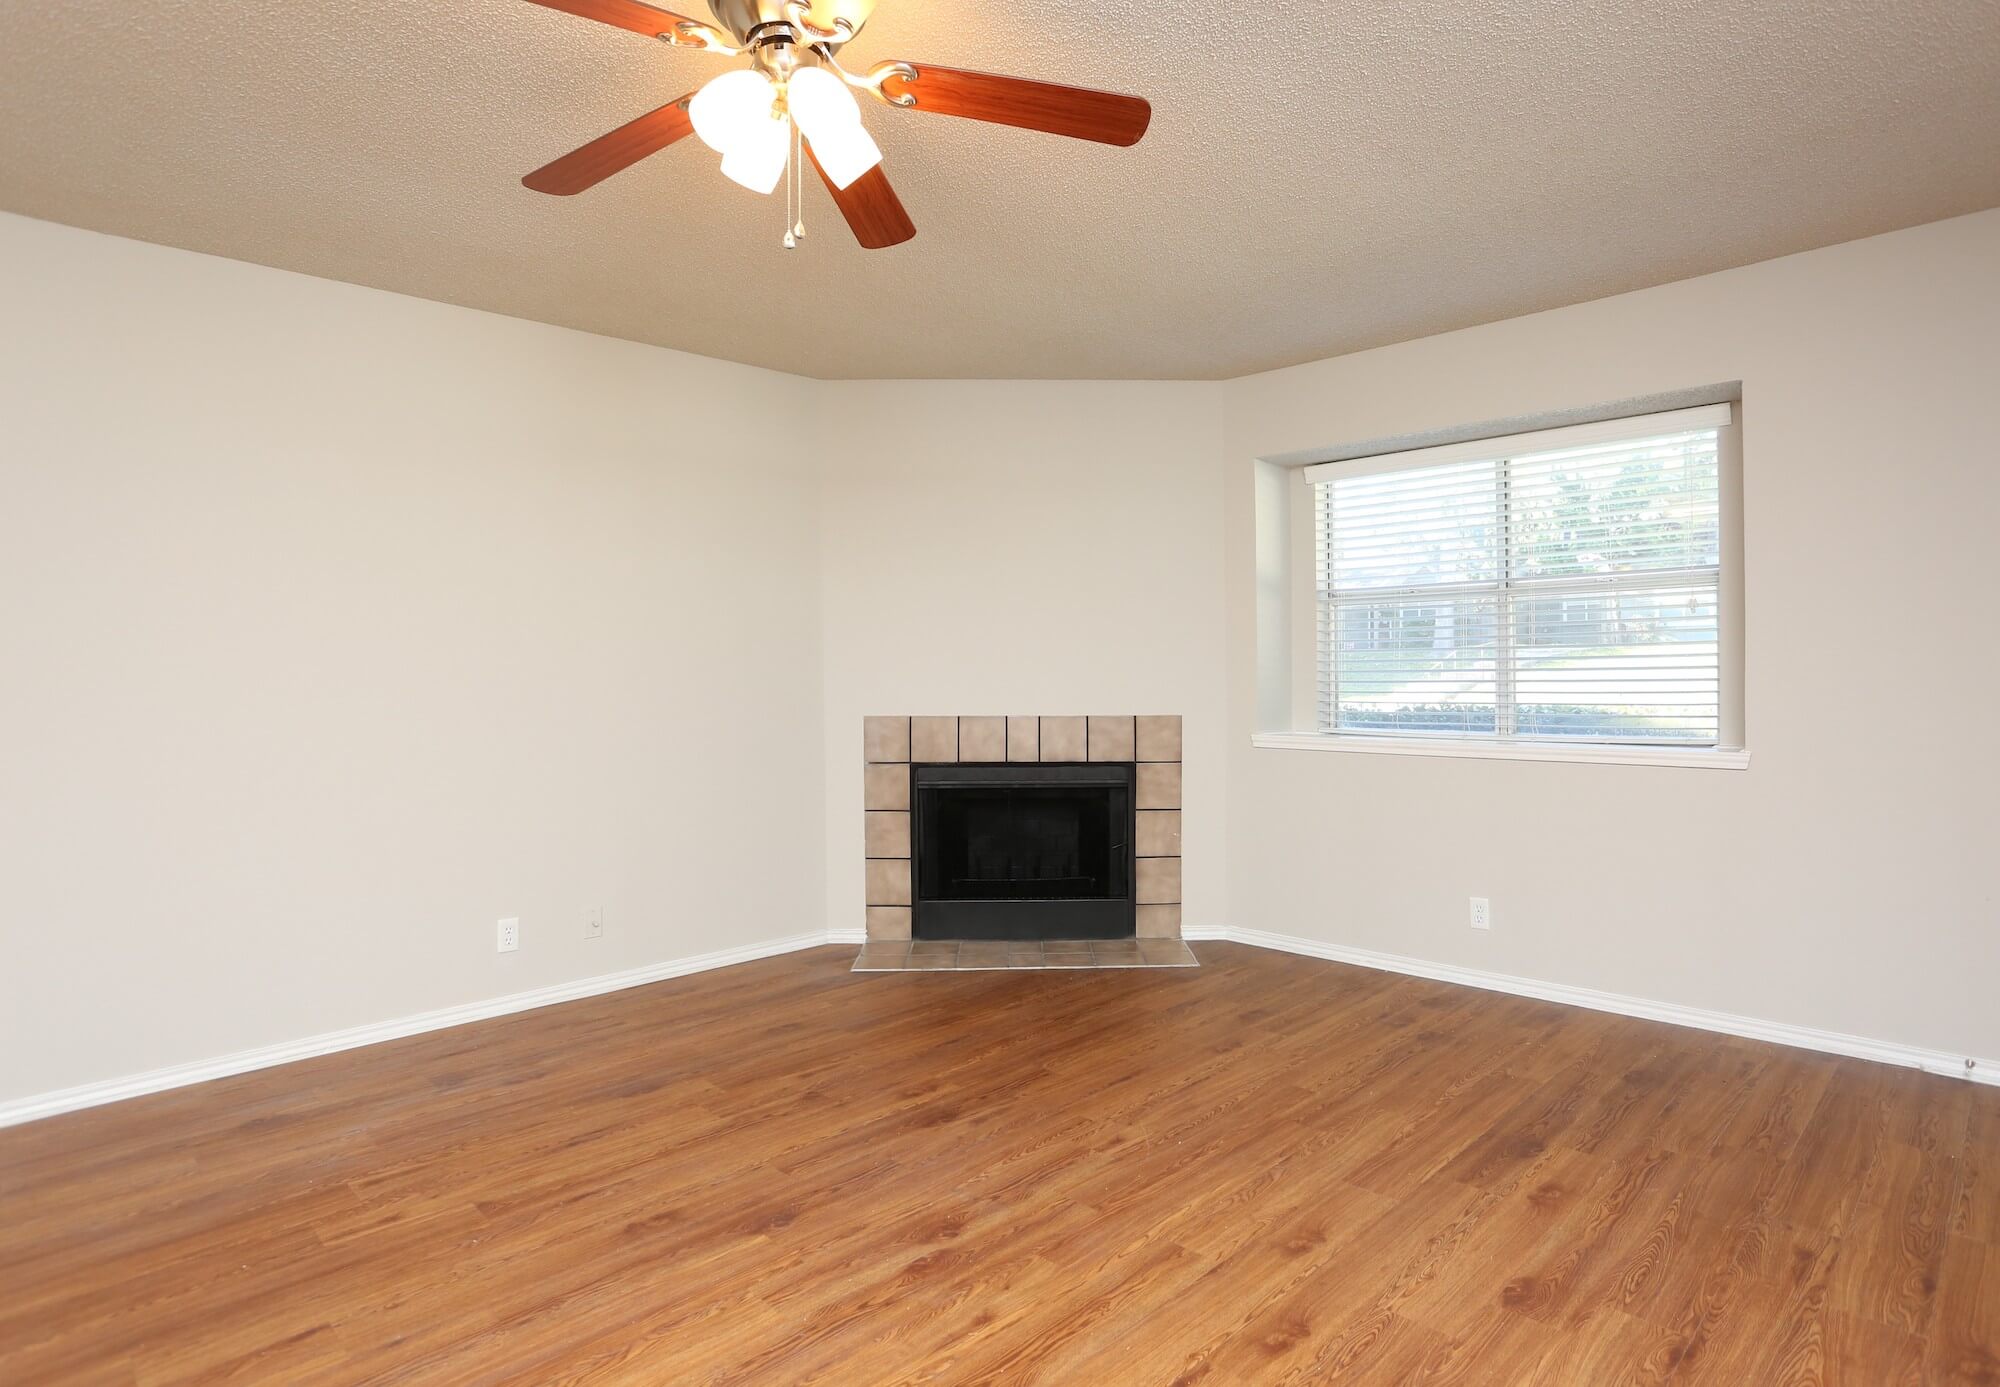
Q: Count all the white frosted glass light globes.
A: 4